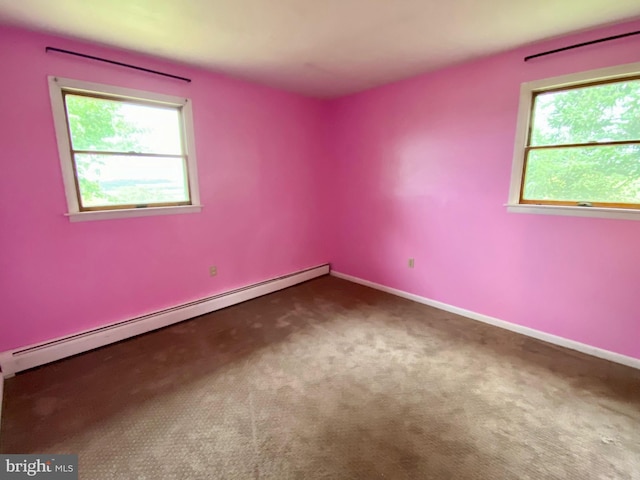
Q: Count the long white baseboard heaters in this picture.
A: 1